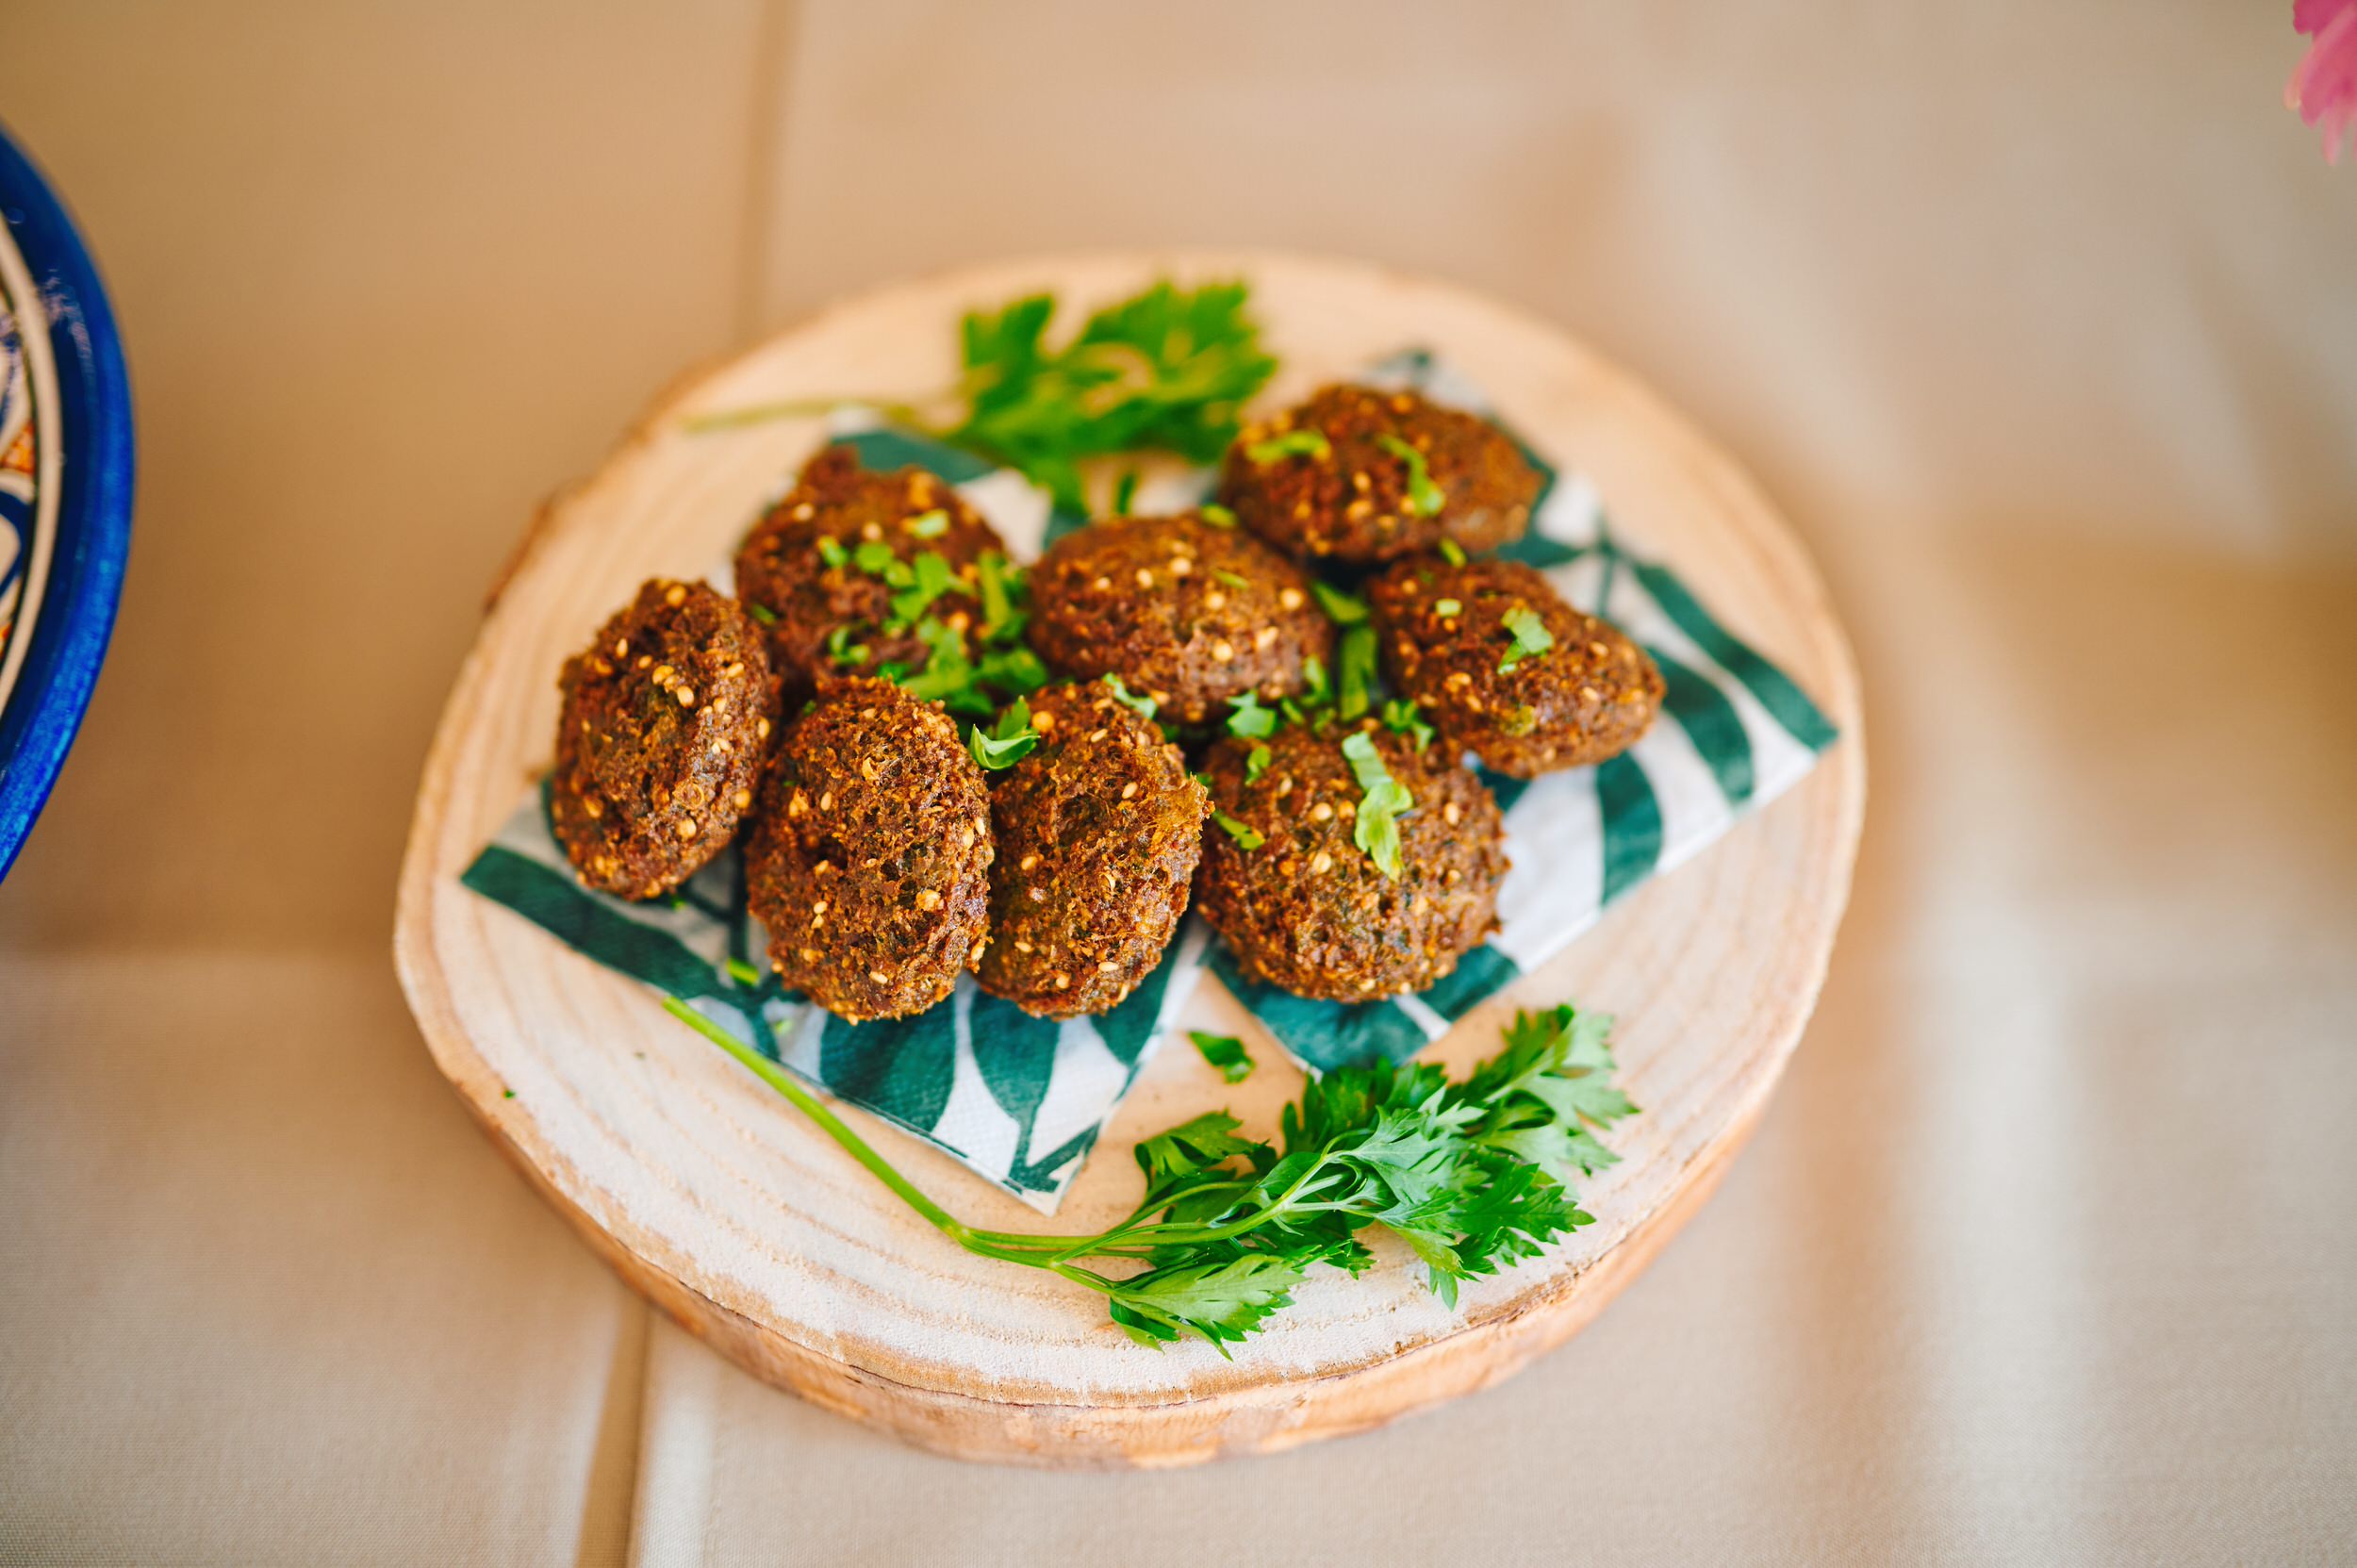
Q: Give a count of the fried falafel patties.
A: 8